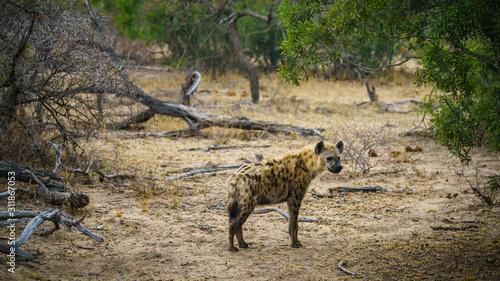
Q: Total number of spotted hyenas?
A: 1